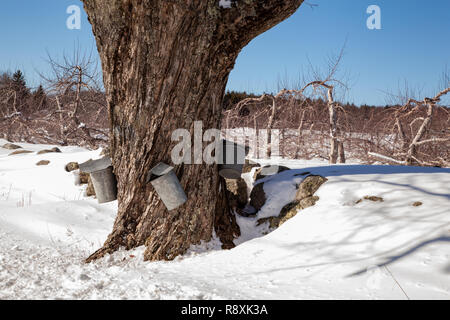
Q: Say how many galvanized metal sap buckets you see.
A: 3